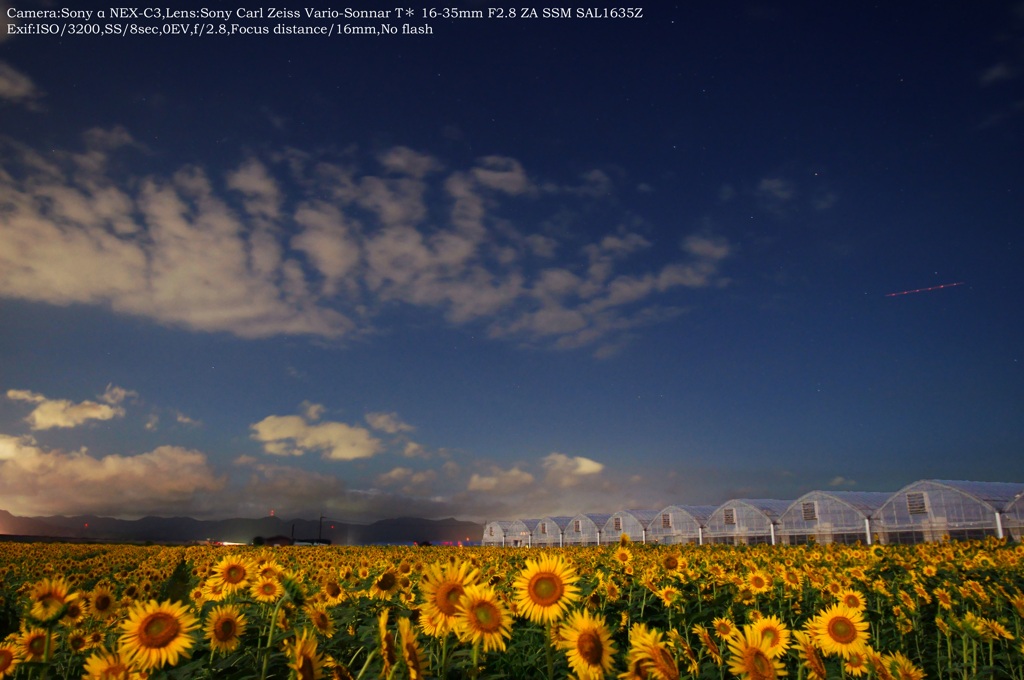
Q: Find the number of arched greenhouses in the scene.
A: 10